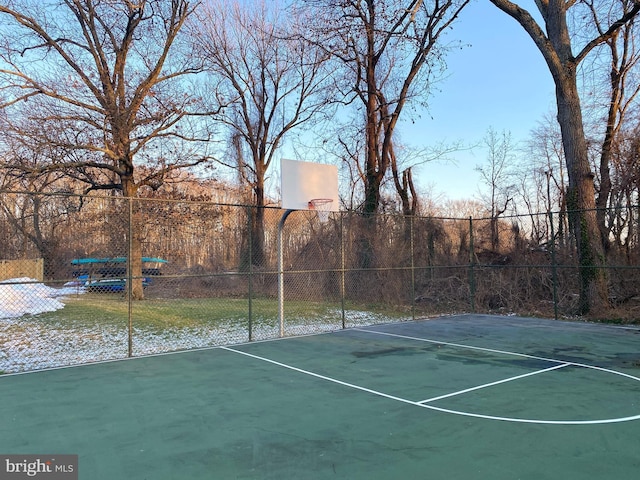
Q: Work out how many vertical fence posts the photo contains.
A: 6